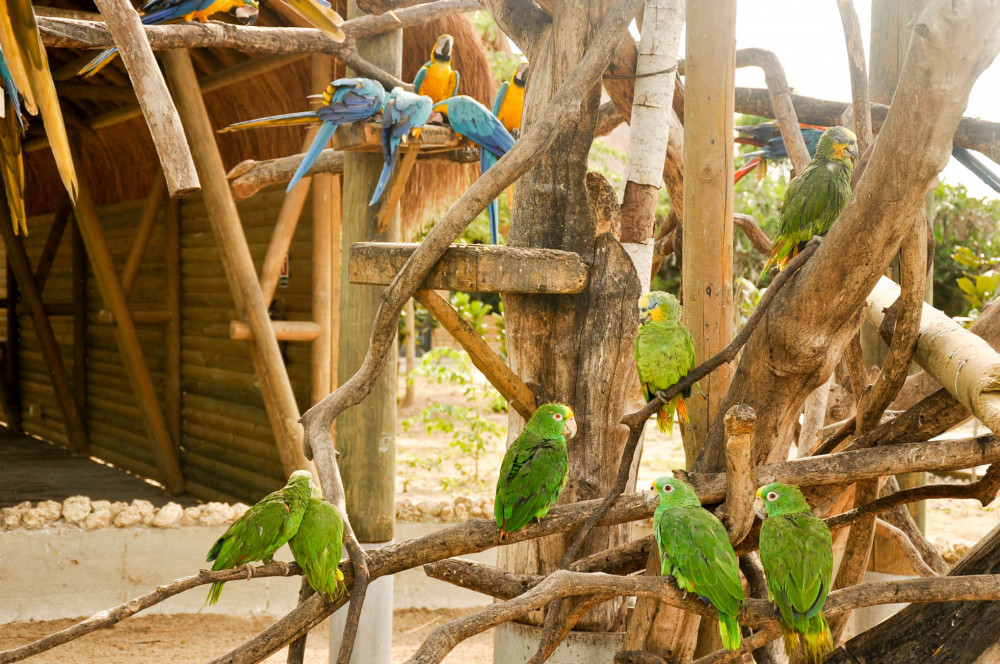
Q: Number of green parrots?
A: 7